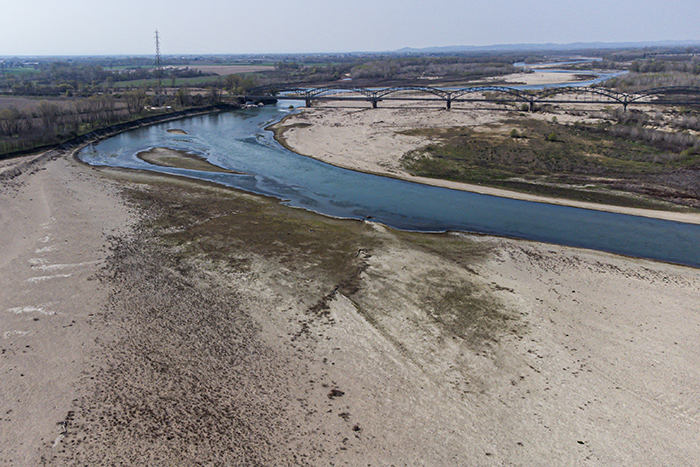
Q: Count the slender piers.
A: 5